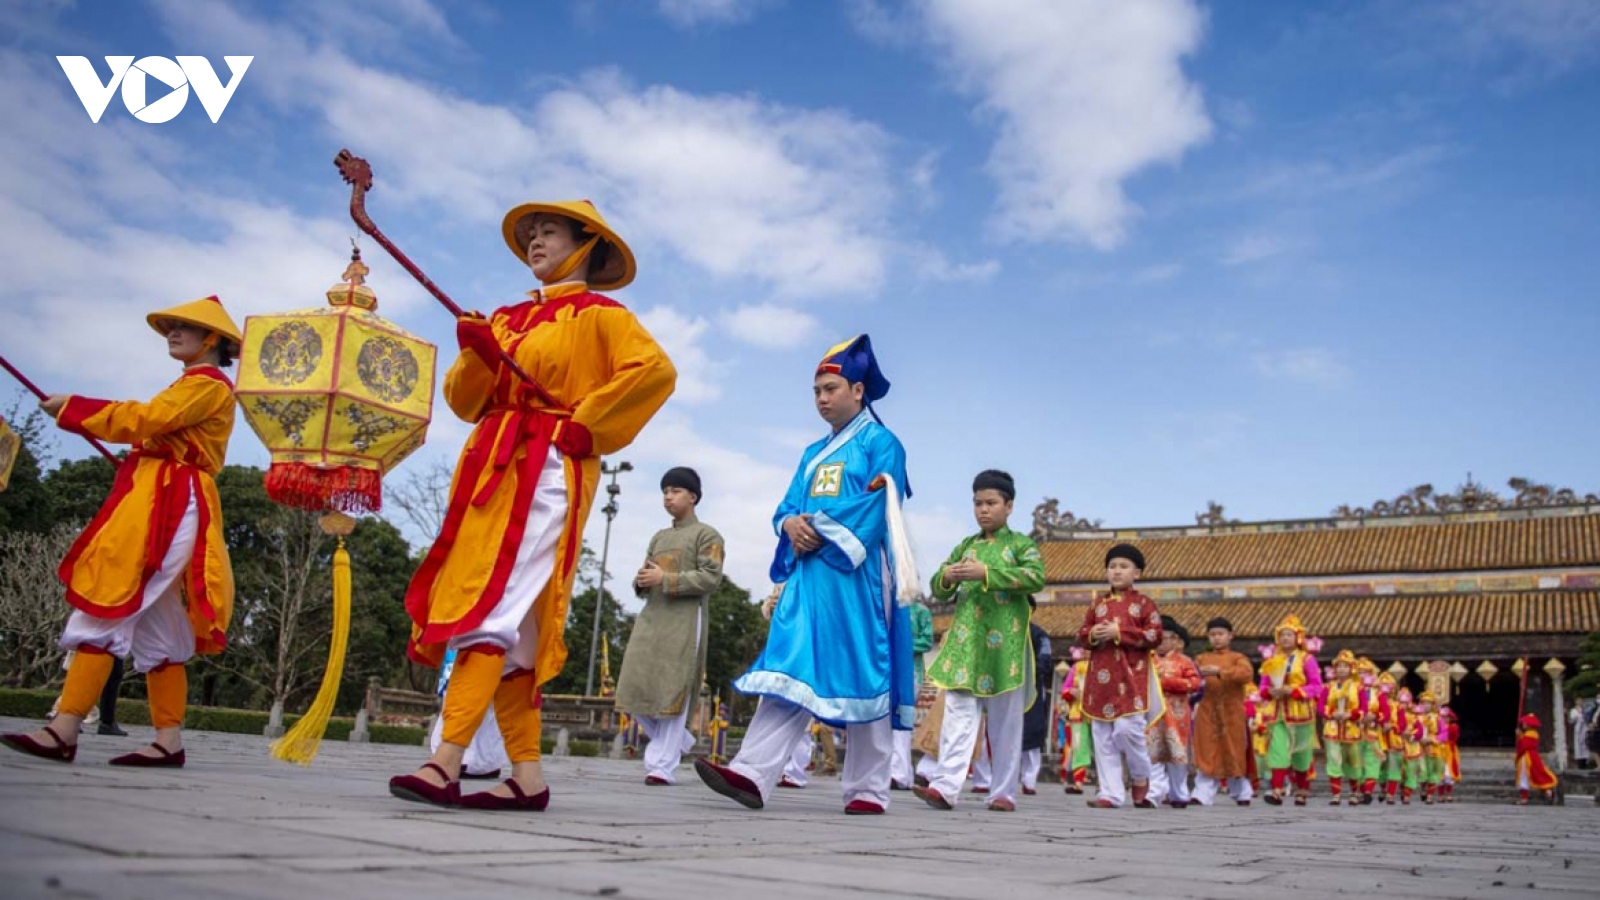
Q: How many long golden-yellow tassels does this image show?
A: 1